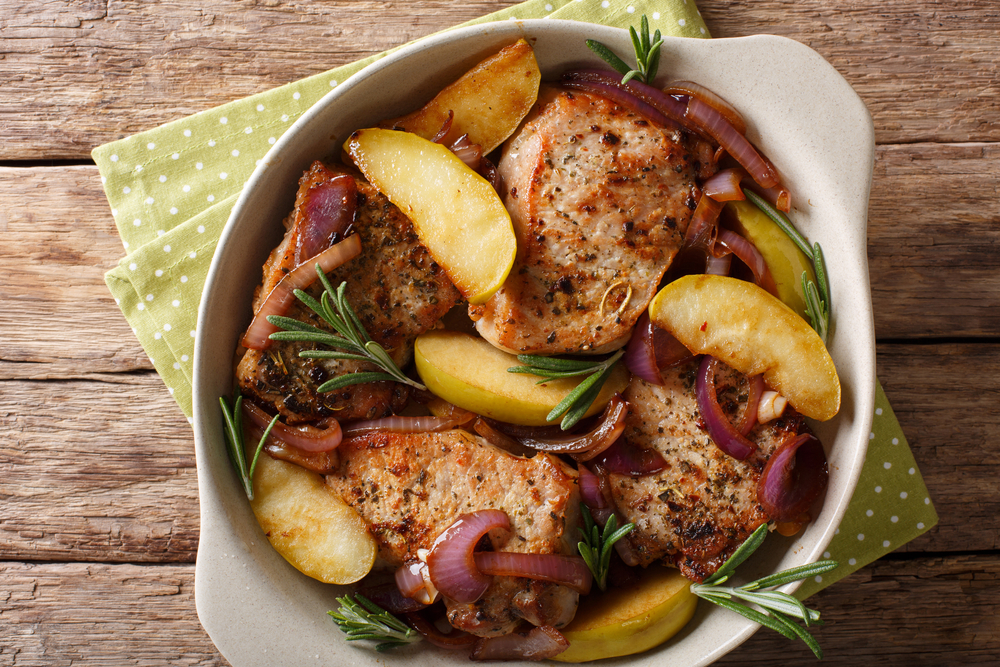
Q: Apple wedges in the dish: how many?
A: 7